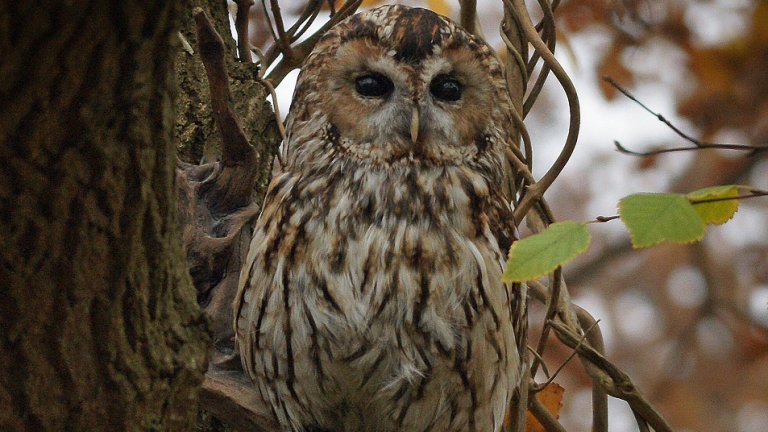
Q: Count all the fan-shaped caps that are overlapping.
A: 0